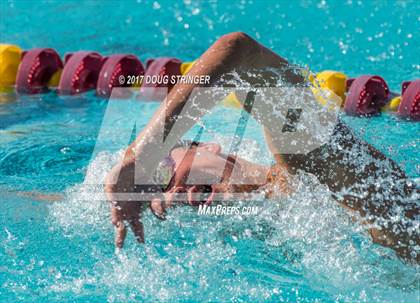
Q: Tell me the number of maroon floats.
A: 6